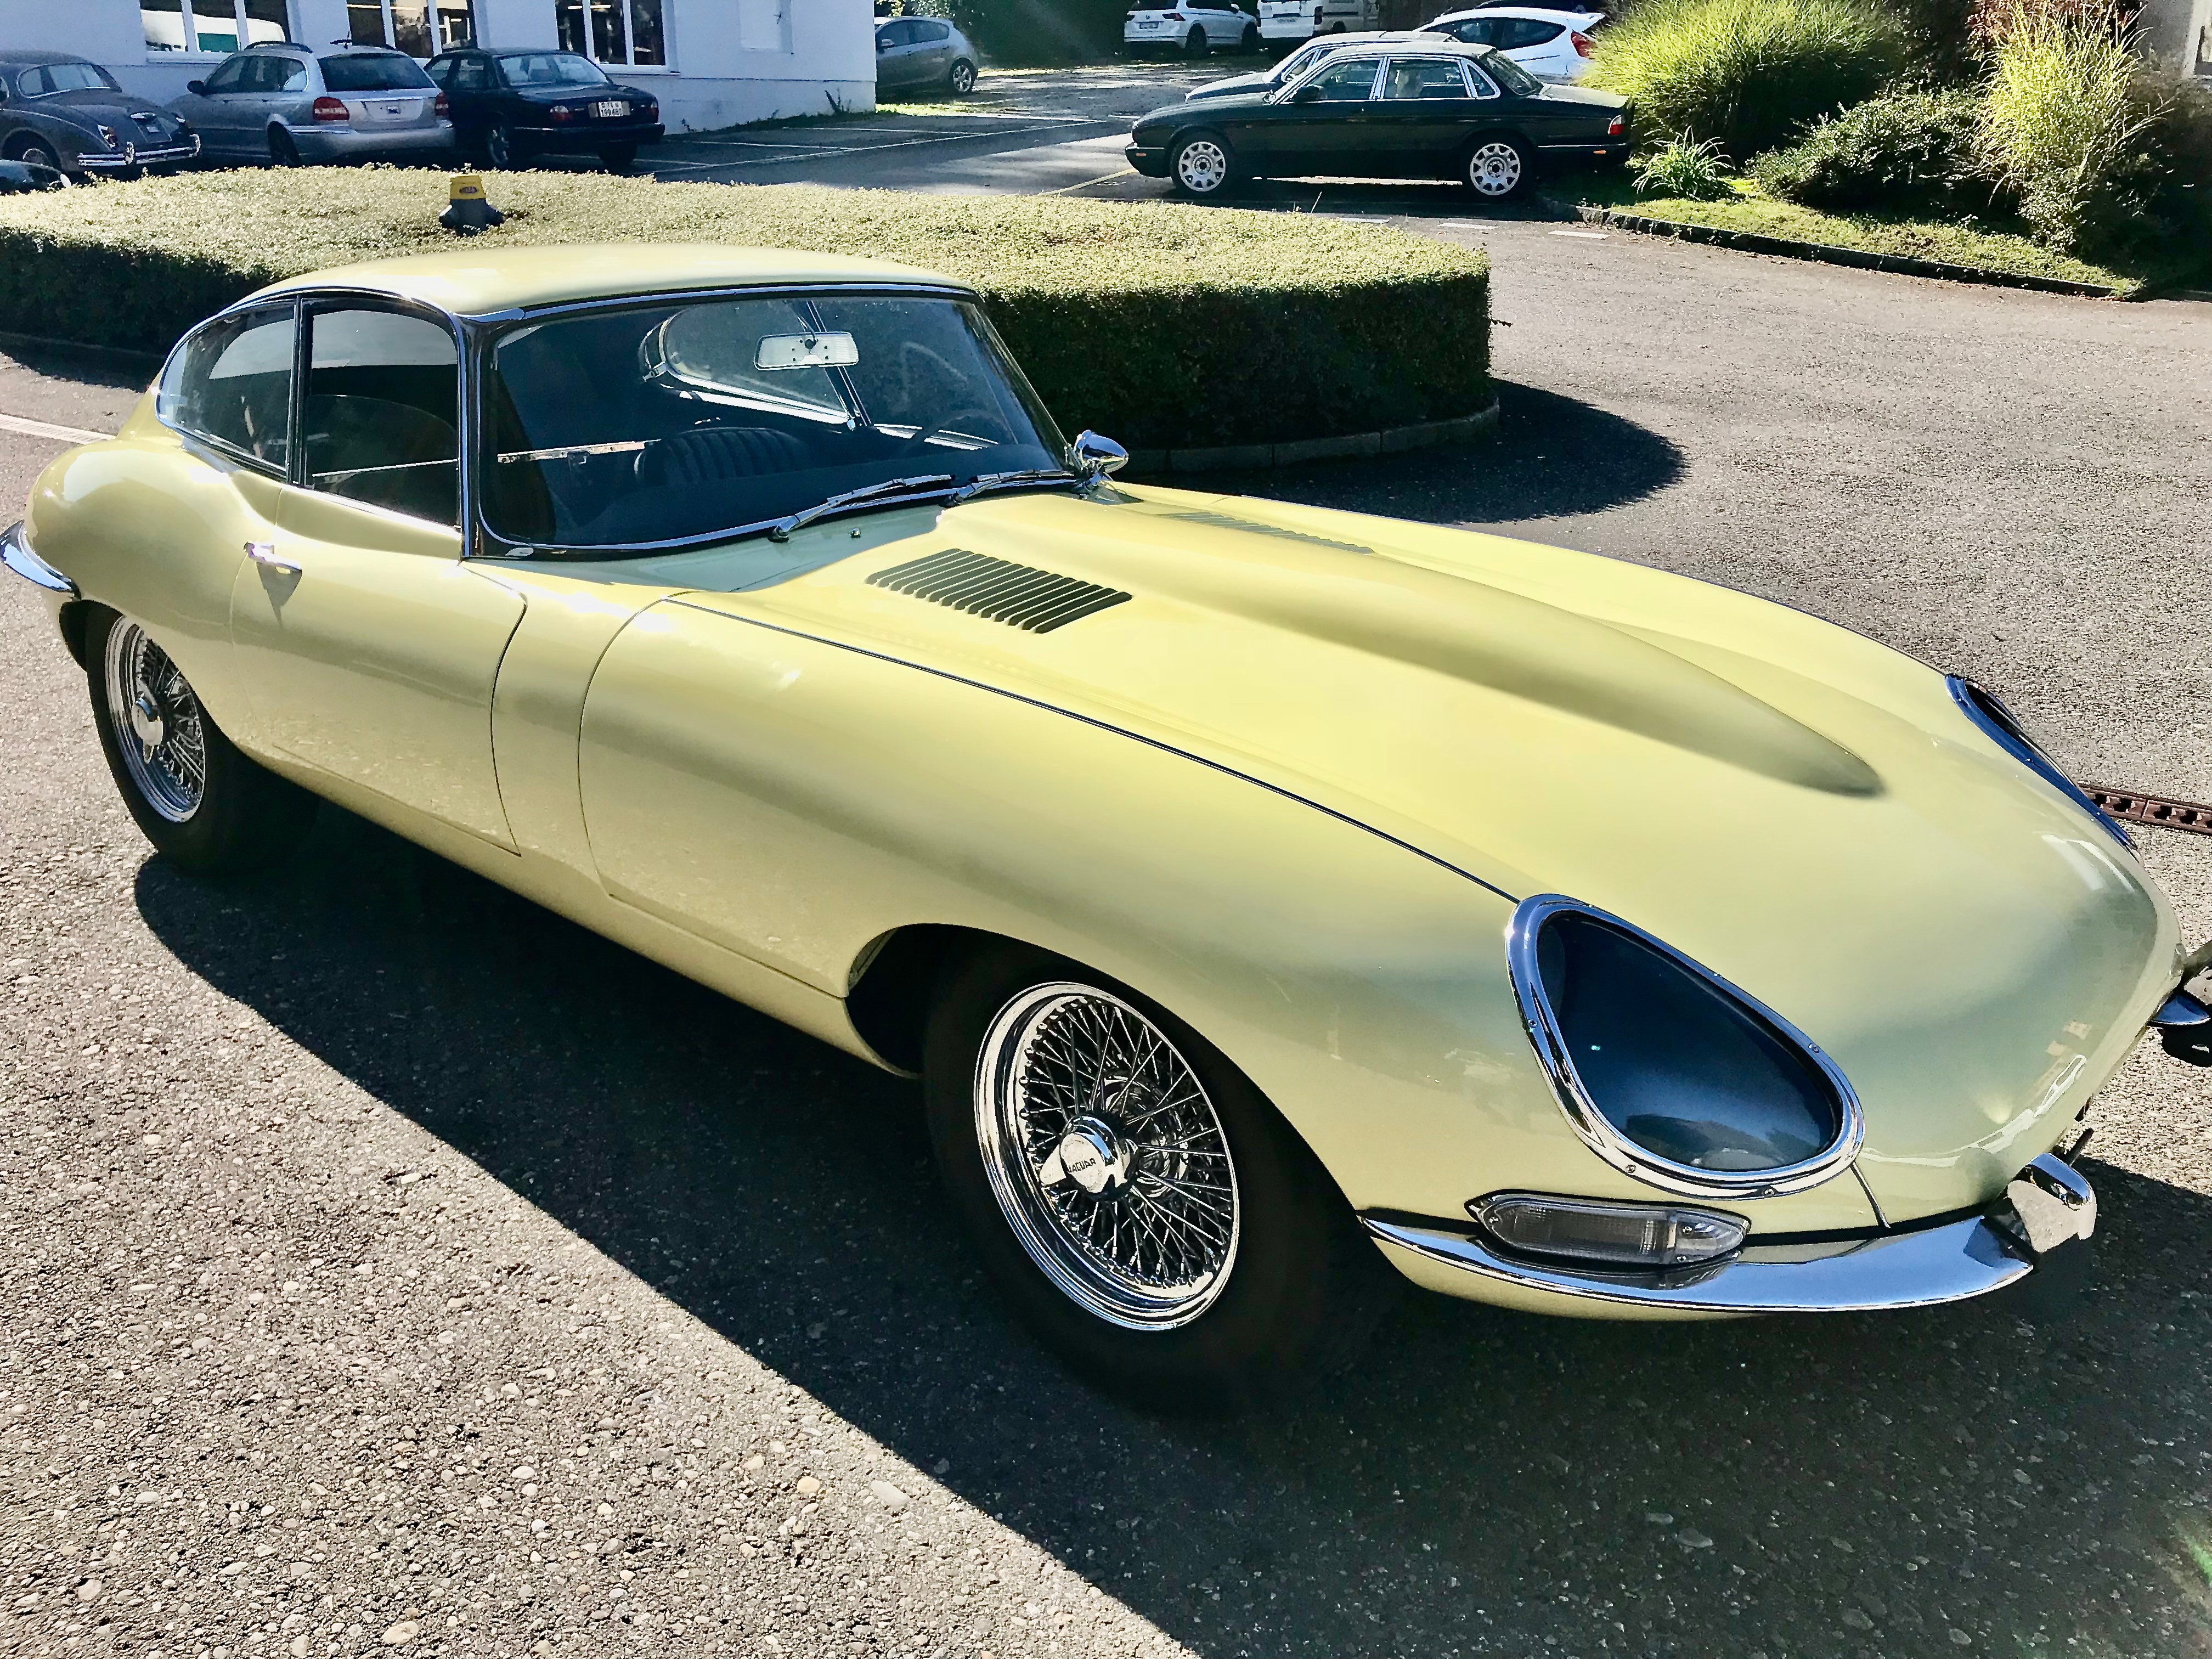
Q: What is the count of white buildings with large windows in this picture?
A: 1